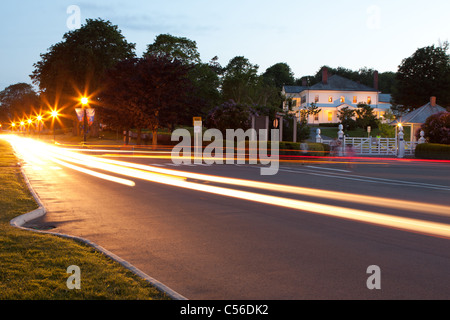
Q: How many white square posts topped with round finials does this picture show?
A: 4